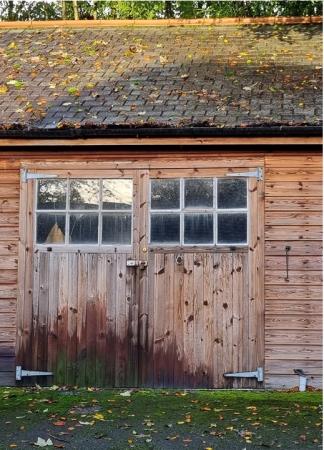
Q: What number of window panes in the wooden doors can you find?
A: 12